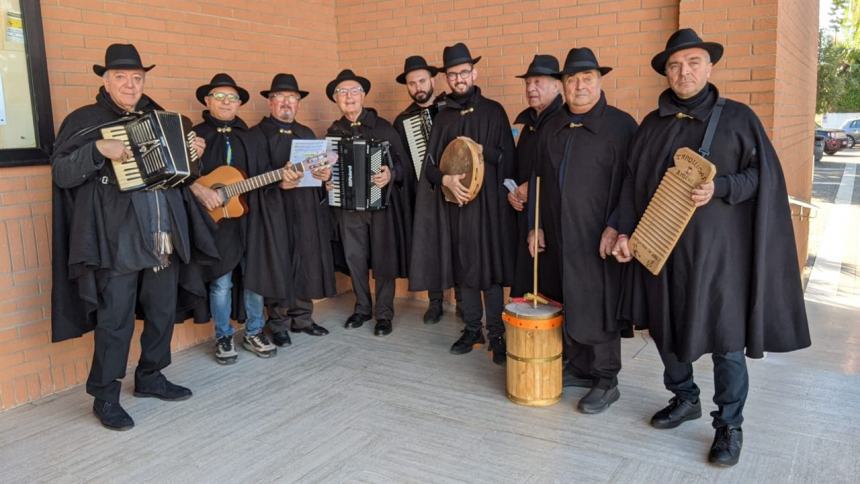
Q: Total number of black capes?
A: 9